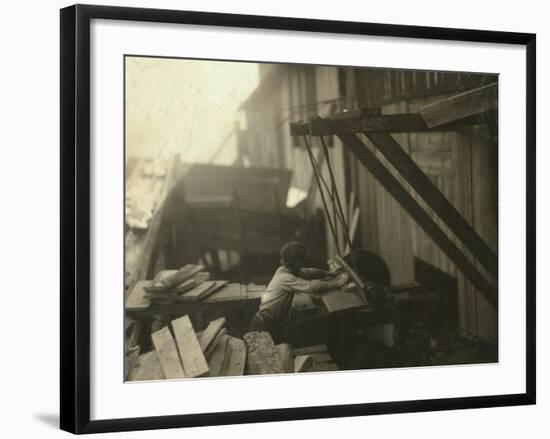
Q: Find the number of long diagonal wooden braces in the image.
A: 2